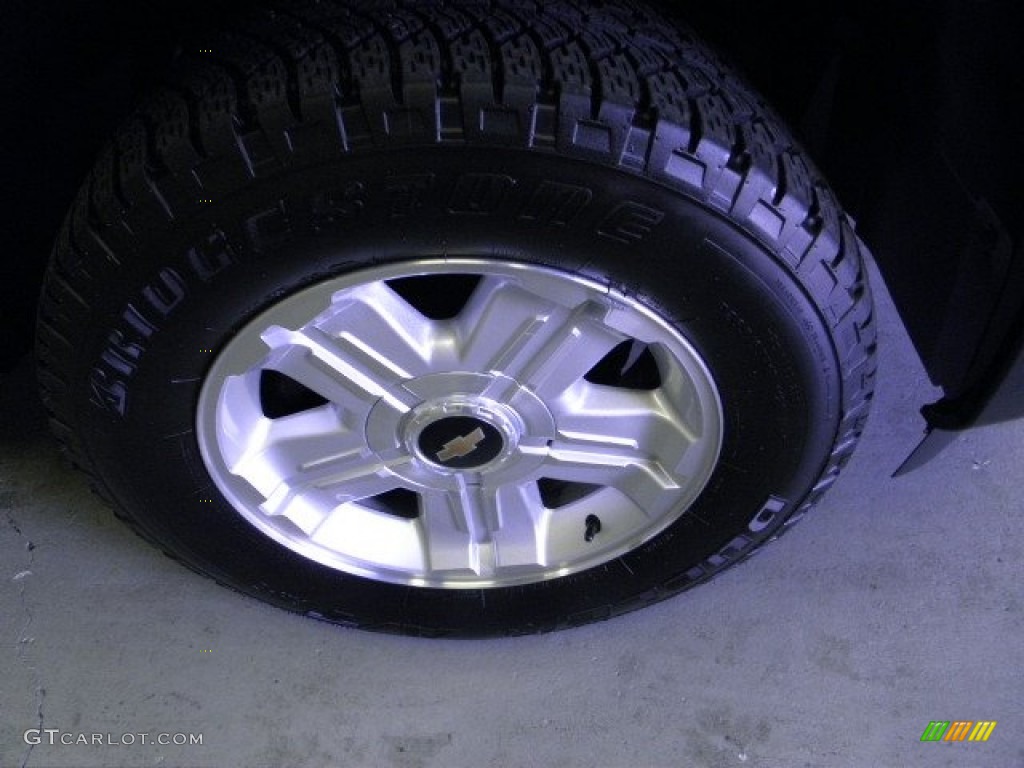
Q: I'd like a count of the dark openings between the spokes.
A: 5